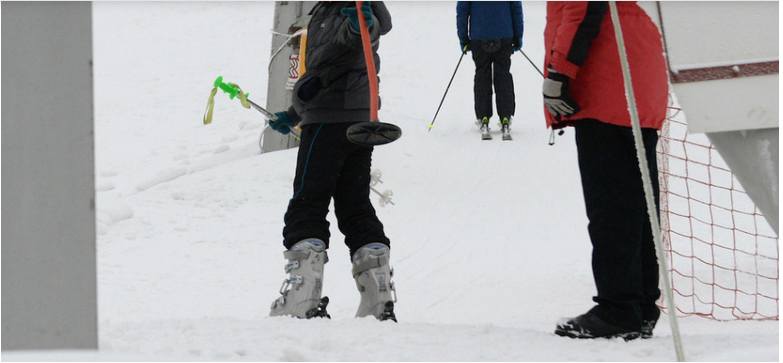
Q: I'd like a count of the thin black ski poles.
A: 2